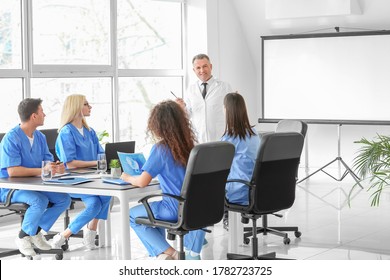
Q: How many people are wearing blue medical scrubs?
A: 4